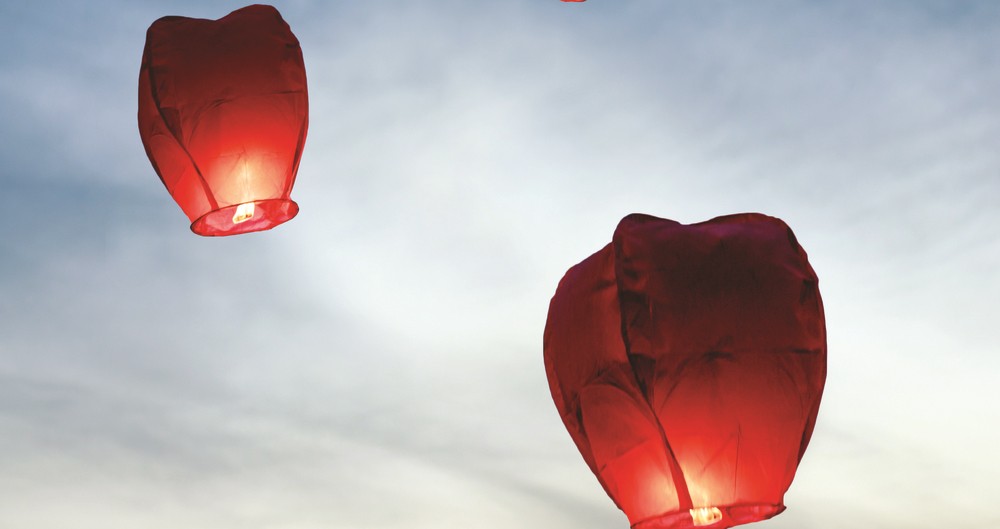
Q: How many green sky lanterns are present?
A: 0